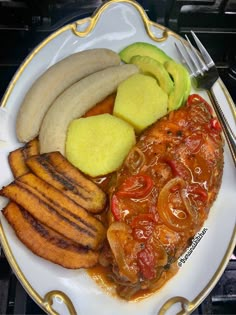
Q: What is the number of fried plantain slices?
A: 4